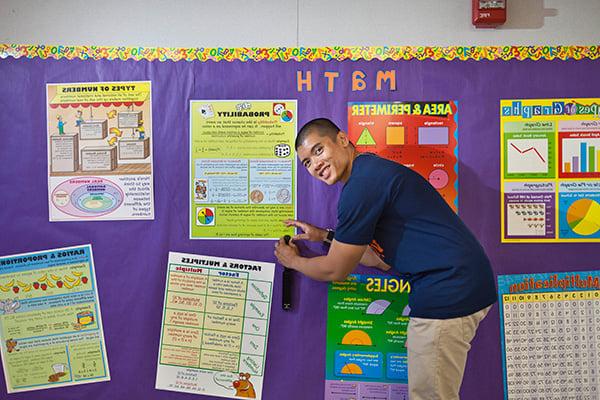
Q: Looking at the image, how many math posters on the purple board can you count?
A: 8